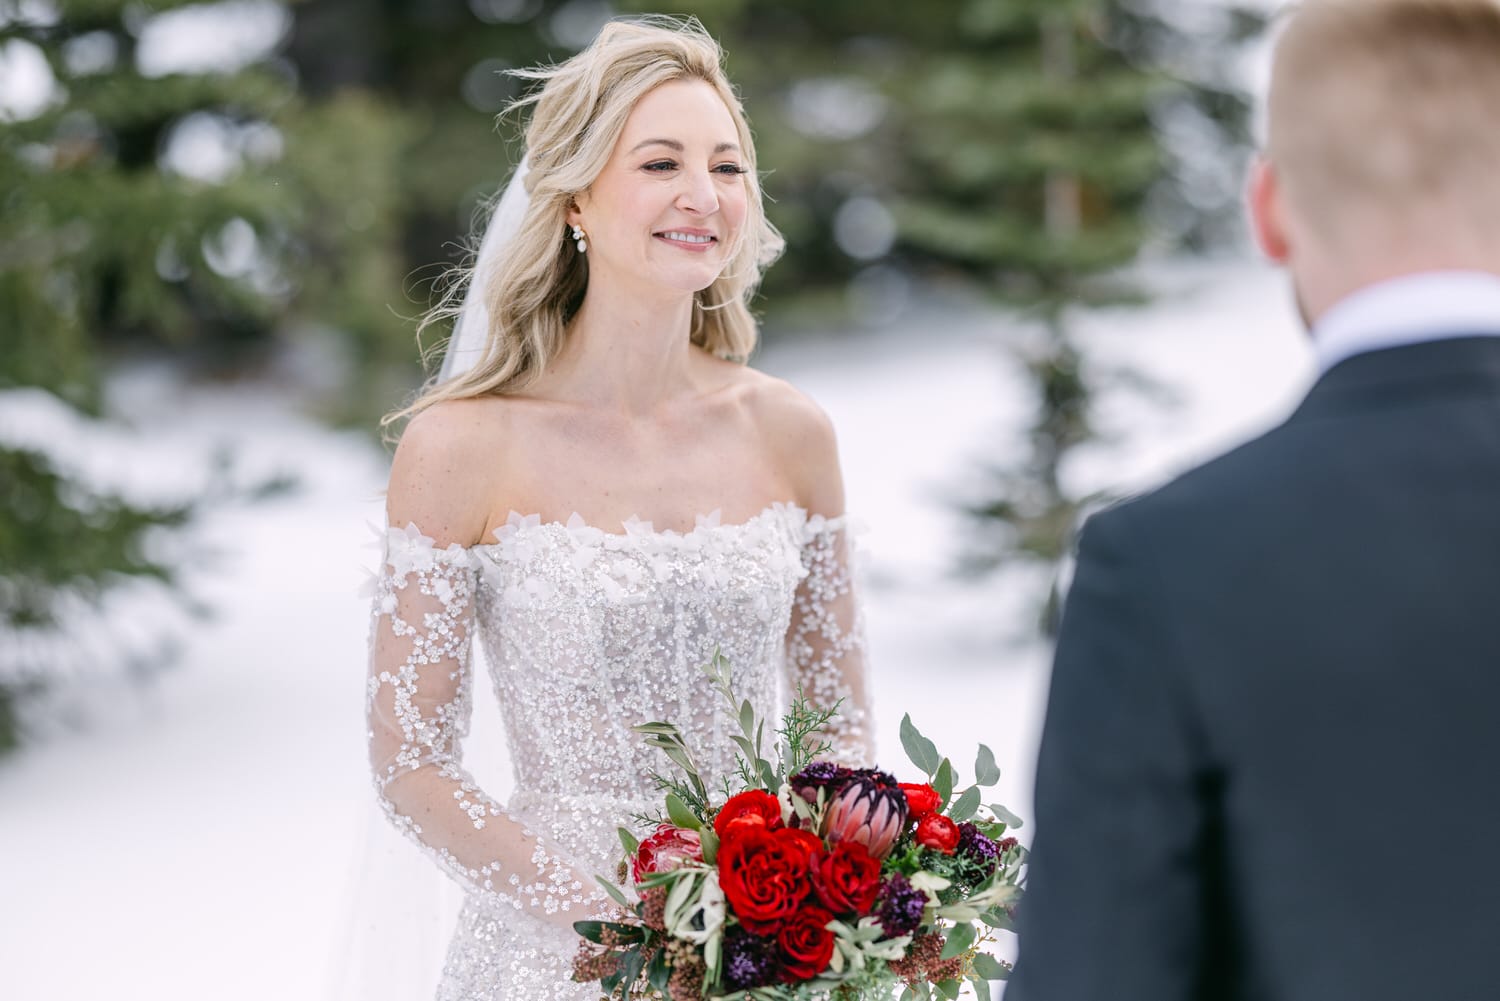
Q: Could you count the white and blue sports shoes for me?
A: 0